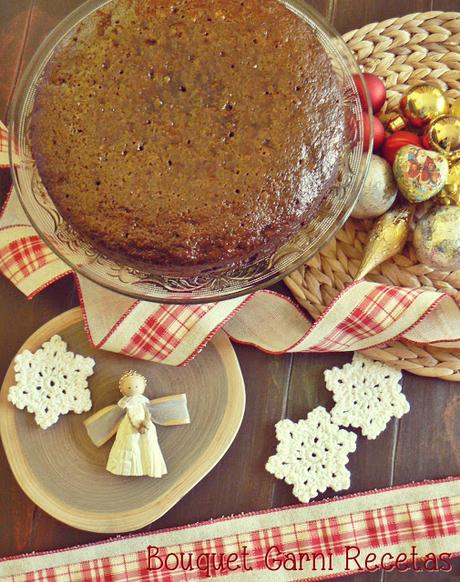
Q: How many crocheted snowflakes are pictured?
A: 3